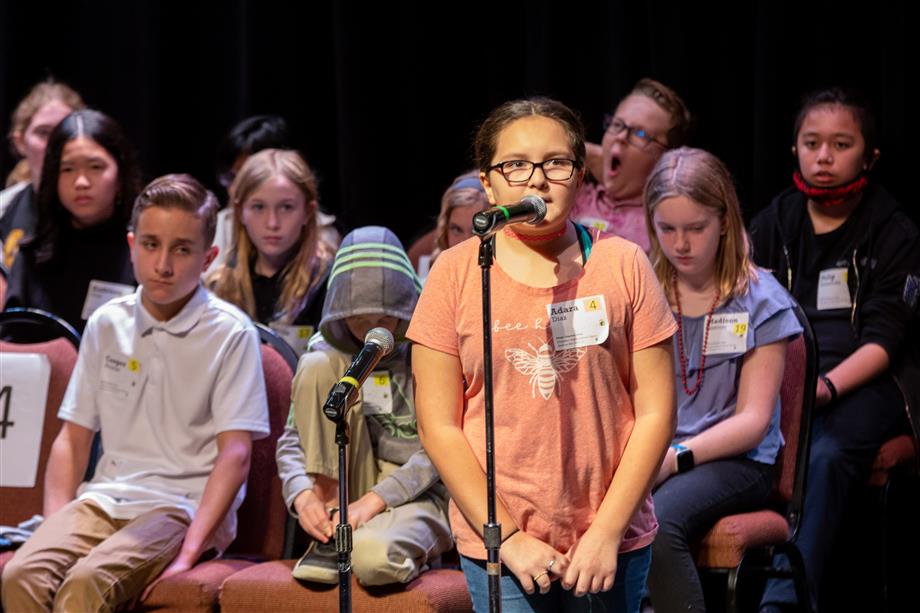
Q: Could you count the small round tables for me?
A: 0